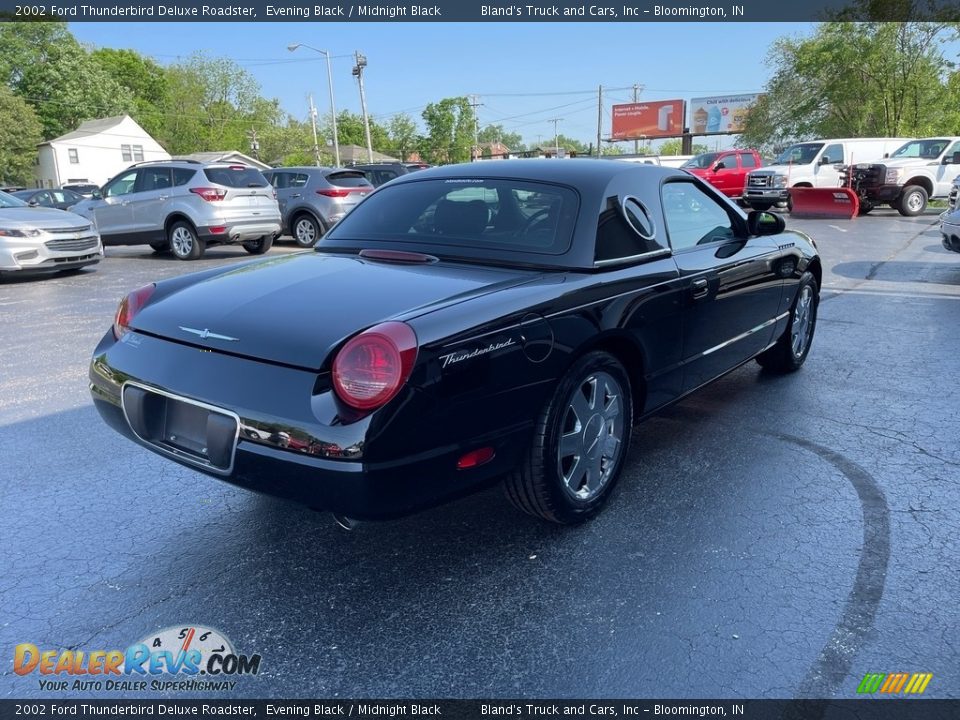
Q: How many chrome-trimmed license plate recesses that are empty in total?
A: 1